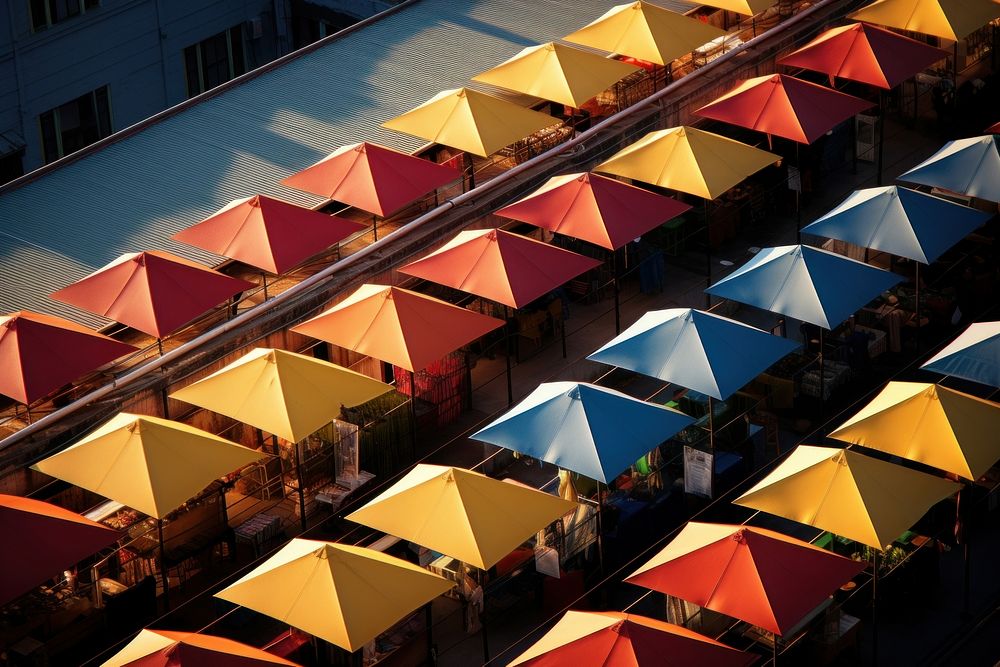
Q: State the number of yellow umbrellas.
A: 12